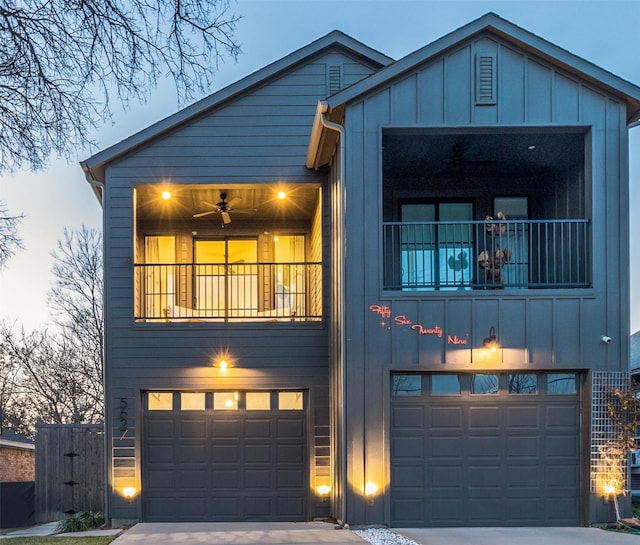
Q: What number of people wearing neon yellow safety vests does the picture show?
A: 0